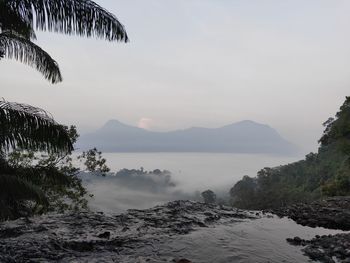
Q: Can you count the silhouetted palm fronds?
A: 3